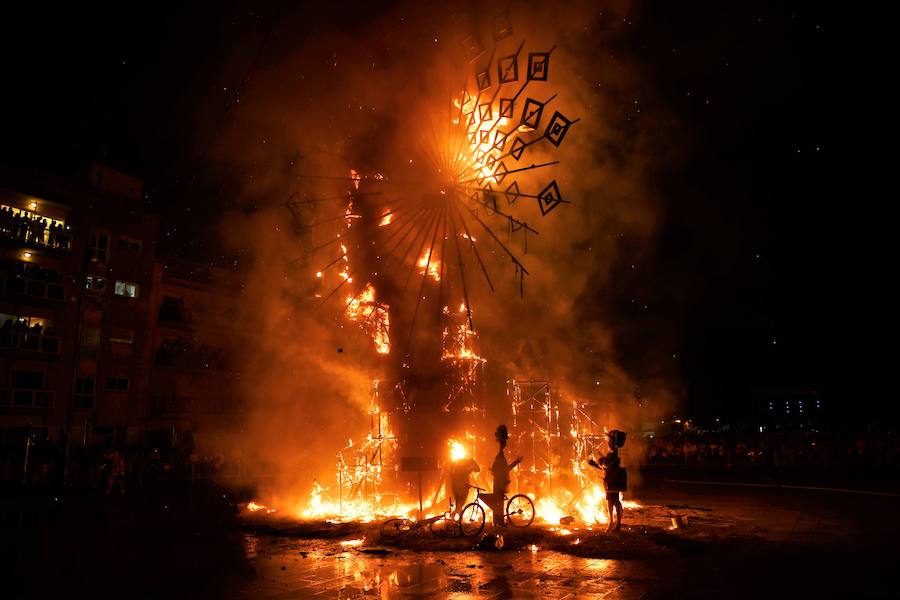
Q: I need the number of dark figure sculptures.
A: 3